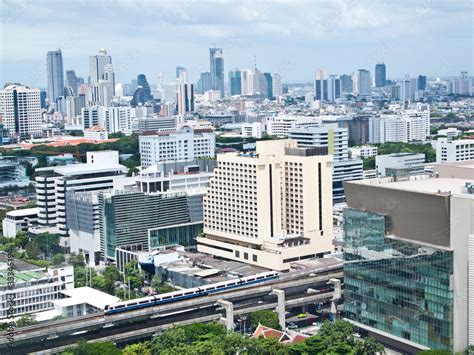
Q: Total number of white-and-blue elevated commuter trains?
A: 1